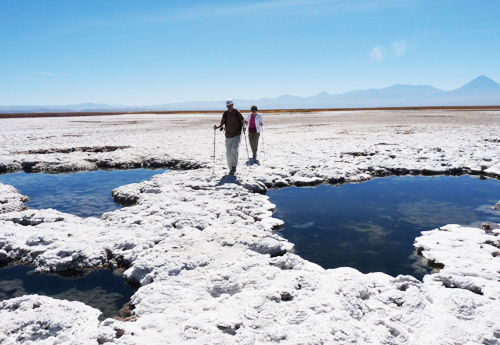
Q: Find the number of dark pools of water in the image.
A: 3